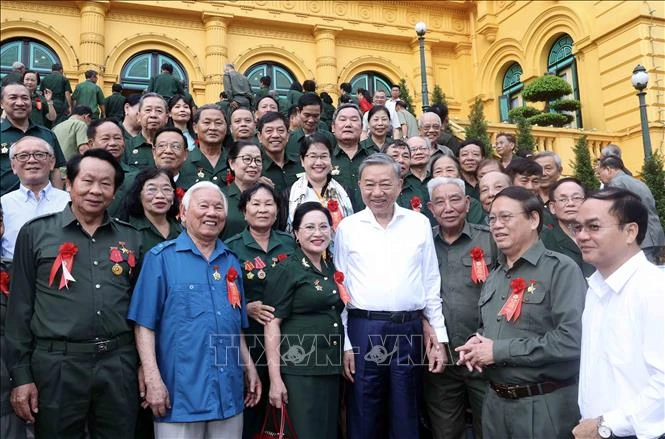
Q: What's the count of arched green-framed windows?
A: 6